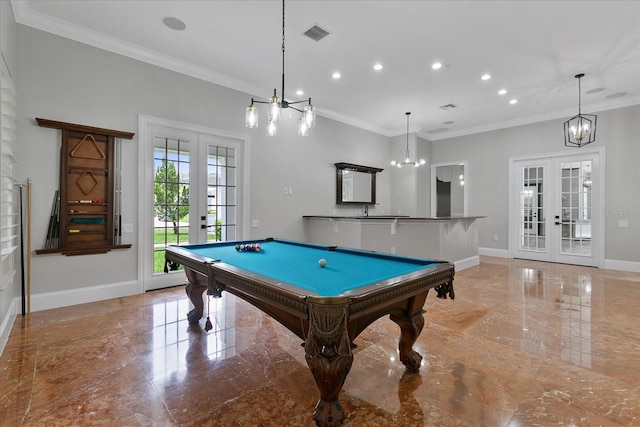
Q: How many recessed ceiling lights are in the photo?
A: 7